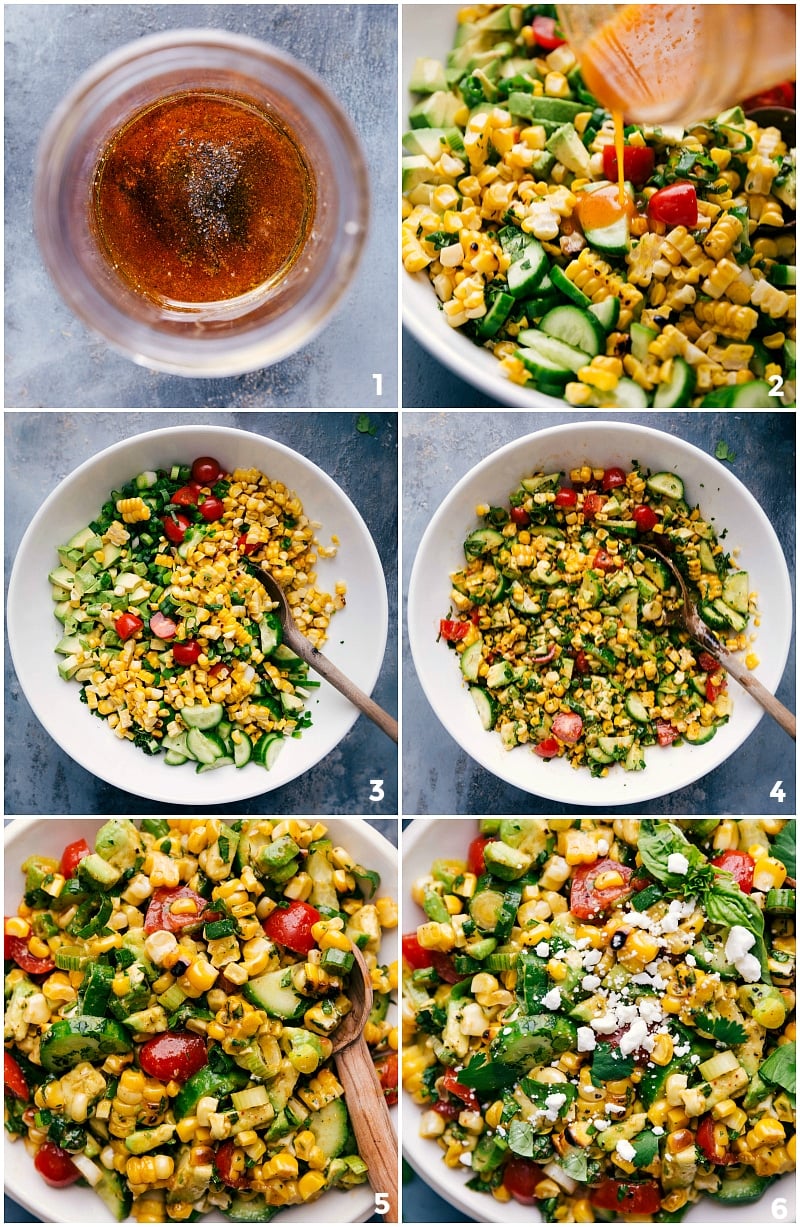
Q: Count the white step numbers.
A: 6